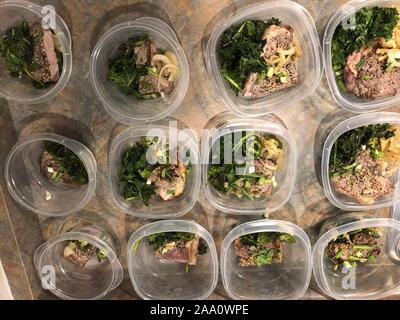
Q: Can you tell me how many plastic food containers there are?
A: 12